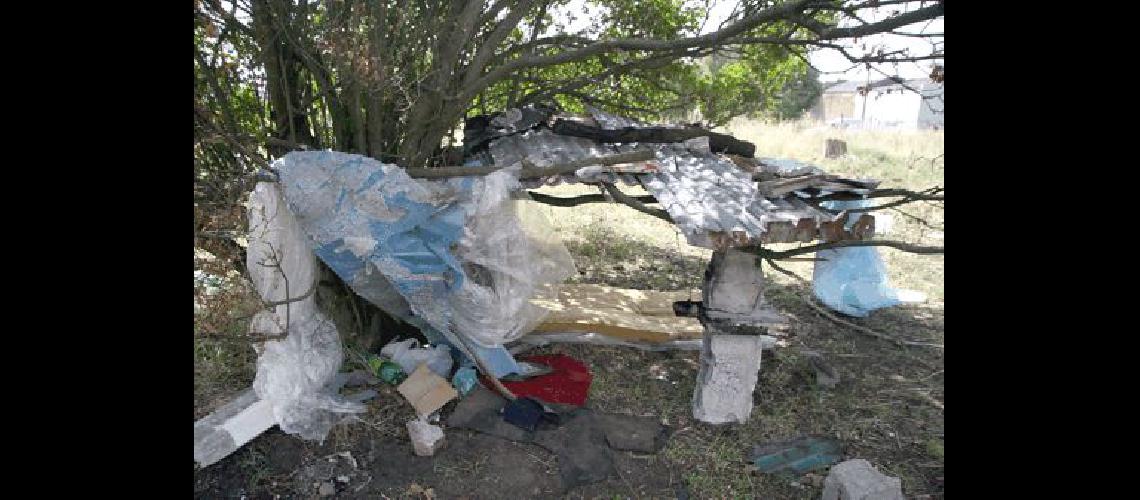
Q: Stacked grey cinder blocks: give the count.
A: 2